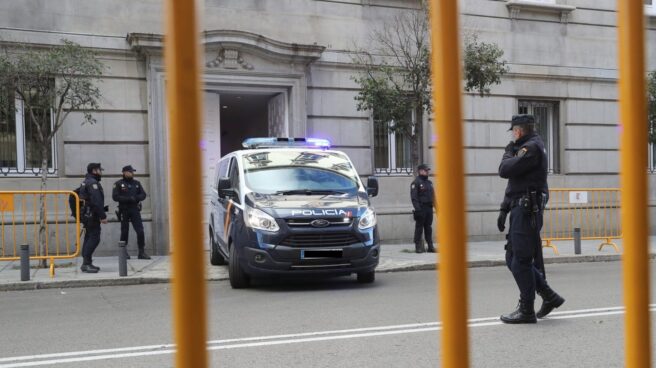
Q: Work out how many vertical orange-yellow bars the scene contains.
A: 3